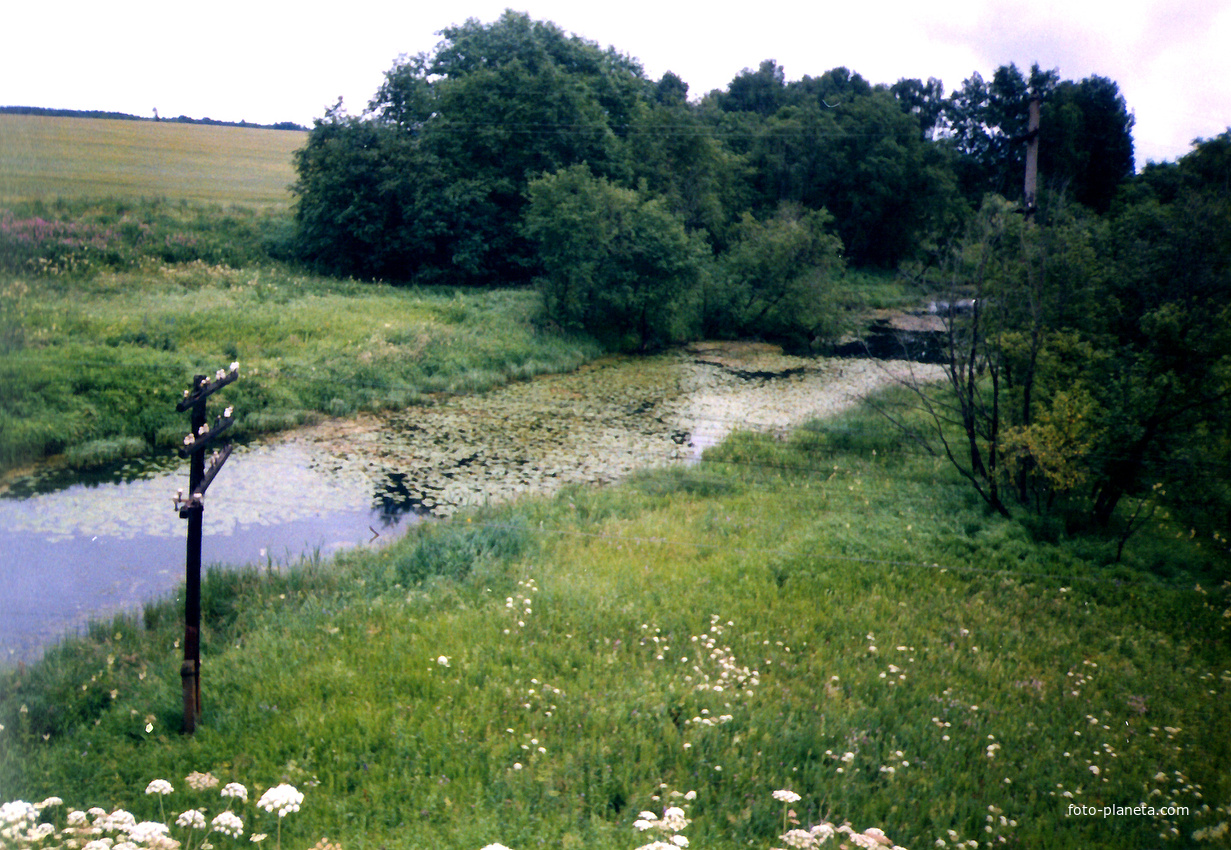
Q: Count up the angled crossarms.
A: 3